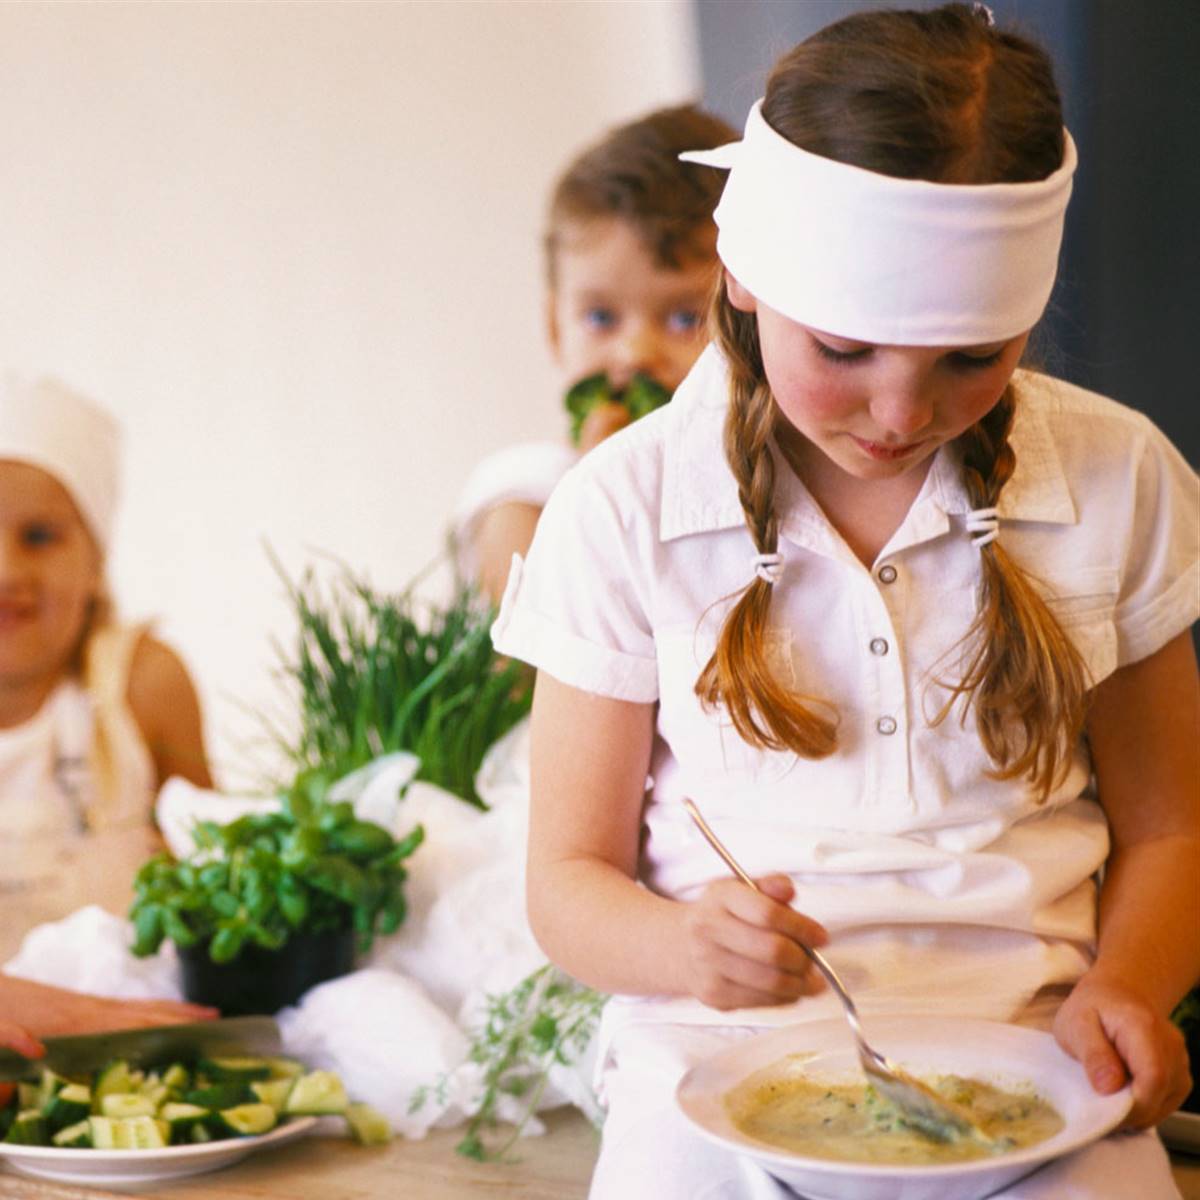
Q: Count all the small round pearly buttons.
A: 3